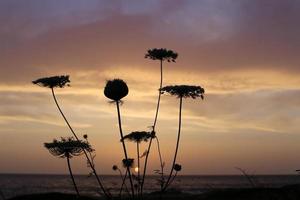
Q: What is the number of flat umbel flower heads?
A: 5